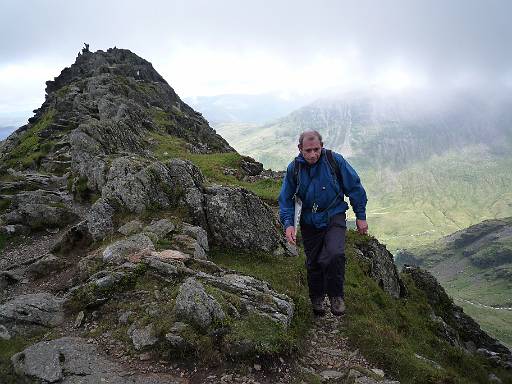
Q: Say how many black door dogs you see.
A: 0